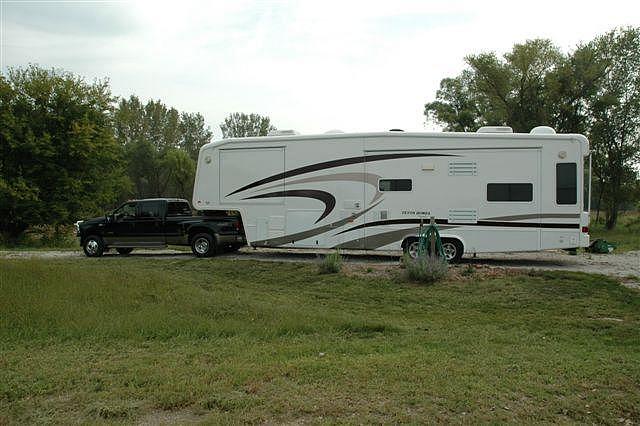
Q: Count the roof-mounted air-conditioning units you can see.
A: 2